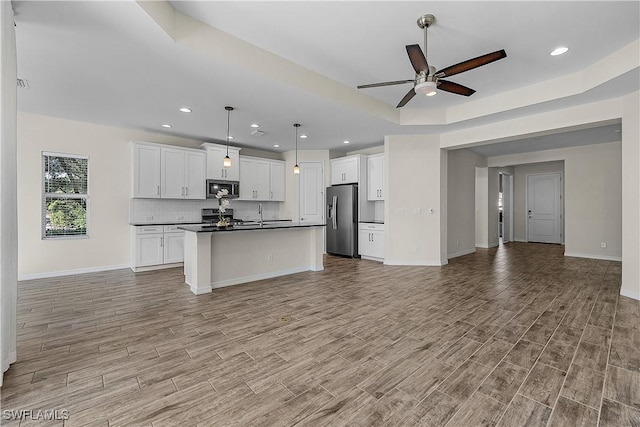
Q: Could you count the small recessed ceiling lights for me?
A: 8